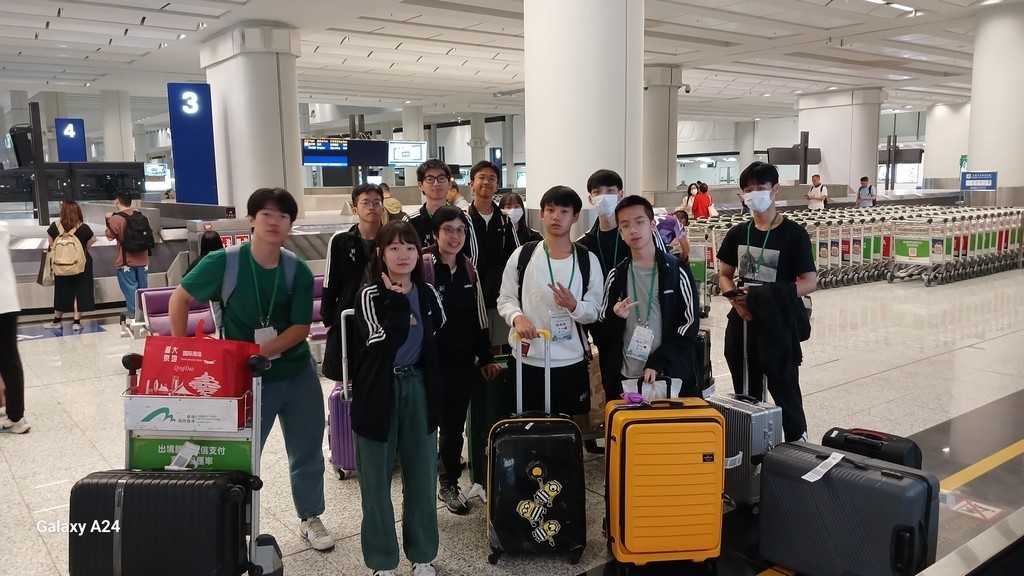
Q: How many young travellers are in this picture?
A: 11